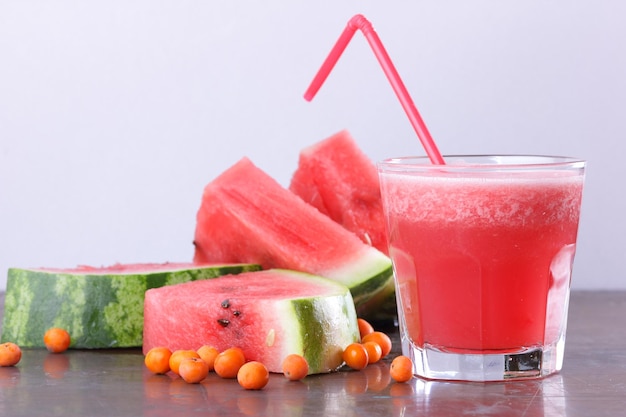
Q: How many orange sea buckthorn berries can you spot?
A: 14